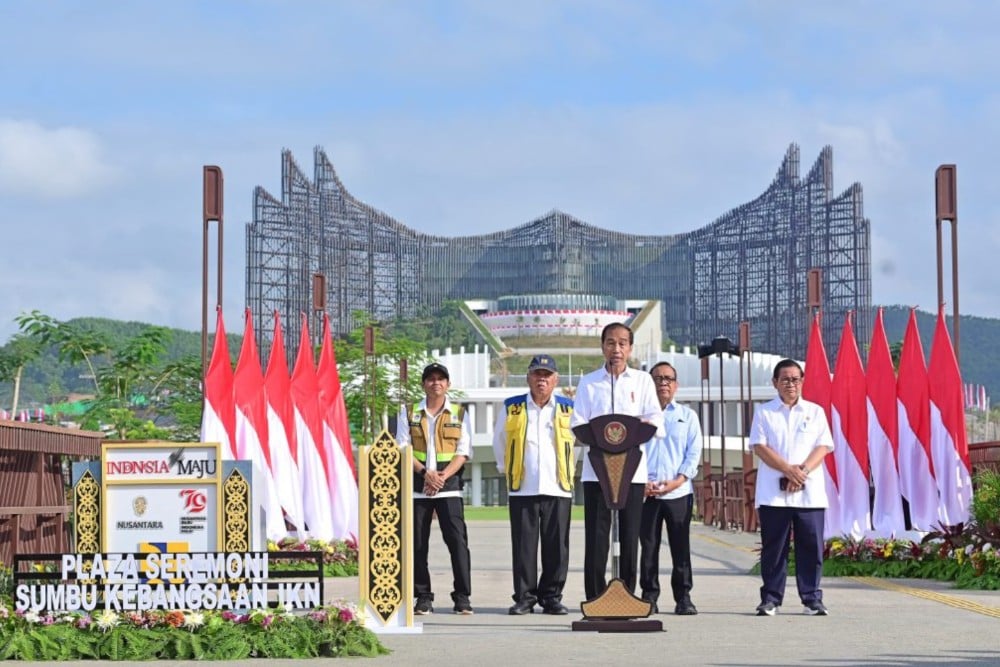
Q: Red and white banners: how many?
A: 10